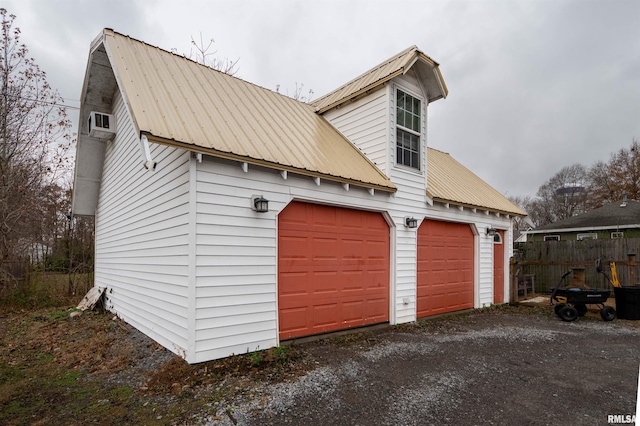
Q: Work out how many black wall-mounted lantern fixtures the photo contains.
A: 3